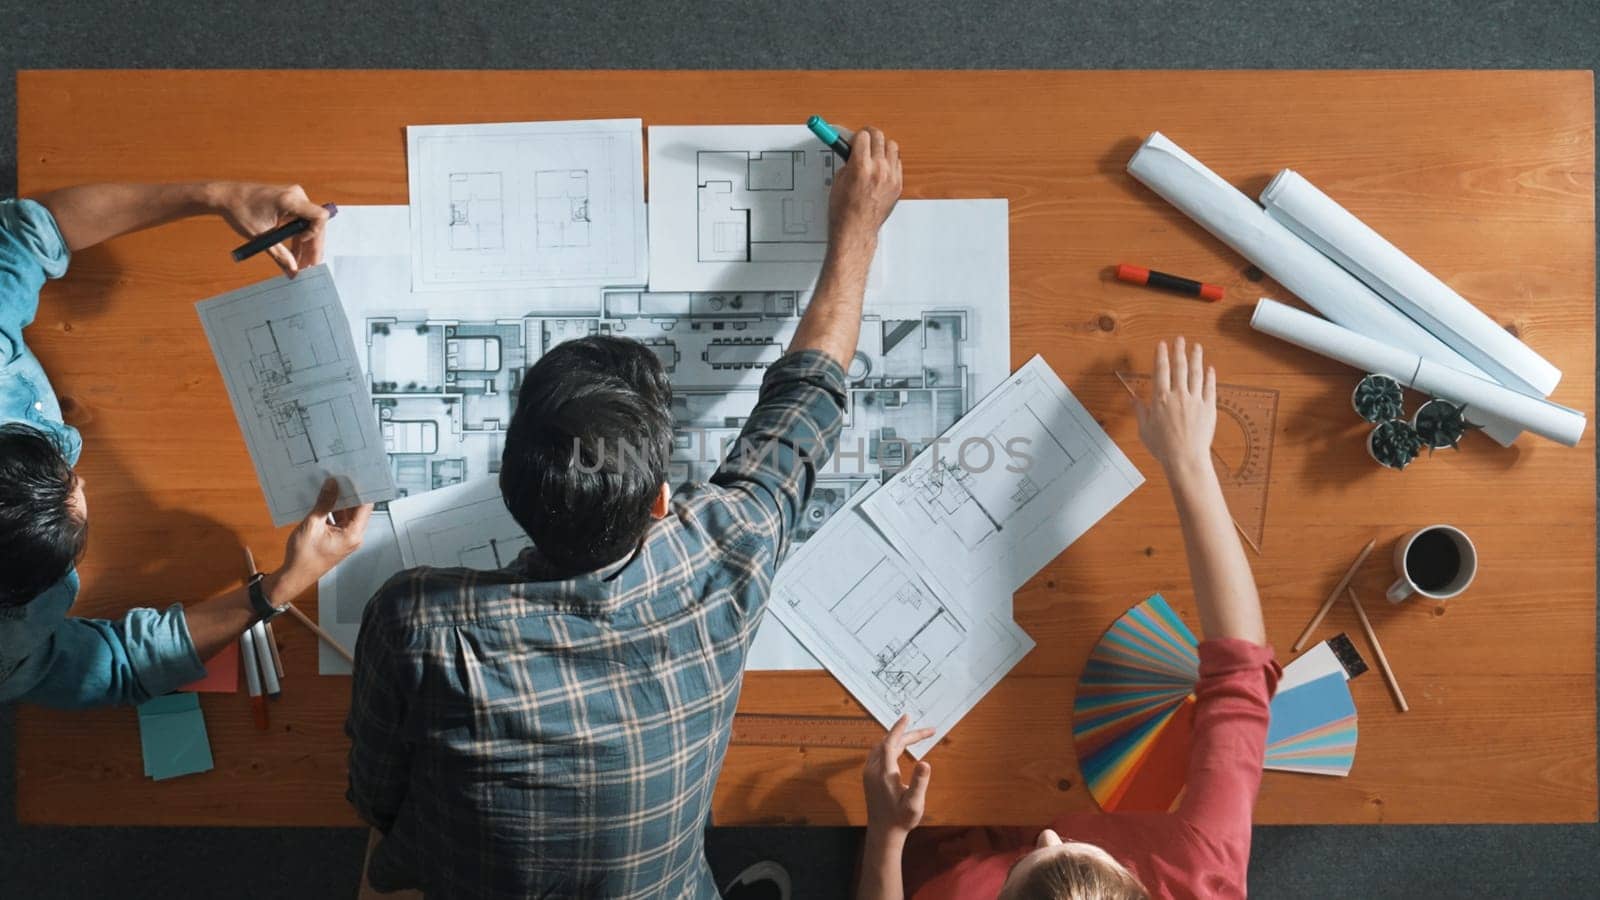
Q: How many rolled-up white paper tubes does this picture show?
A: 3